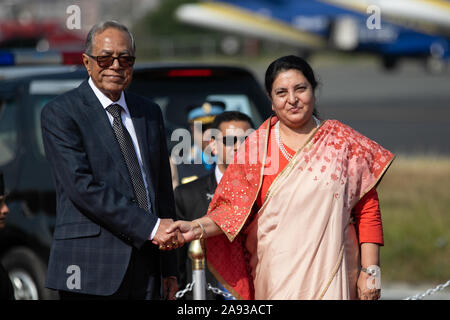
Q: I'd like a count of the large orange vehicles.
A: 0